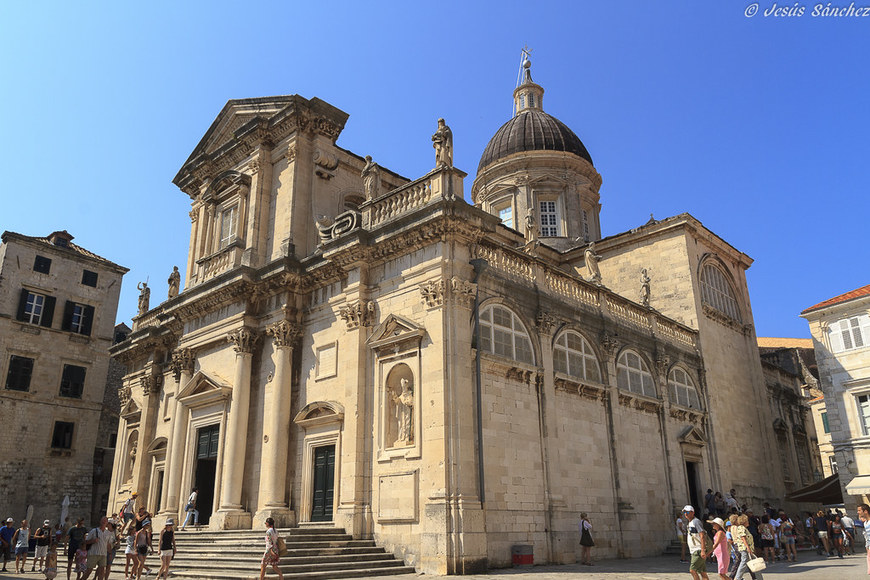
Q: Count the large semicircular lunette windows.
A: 5